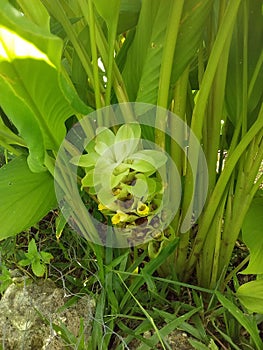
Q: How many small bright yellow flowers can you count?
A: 3